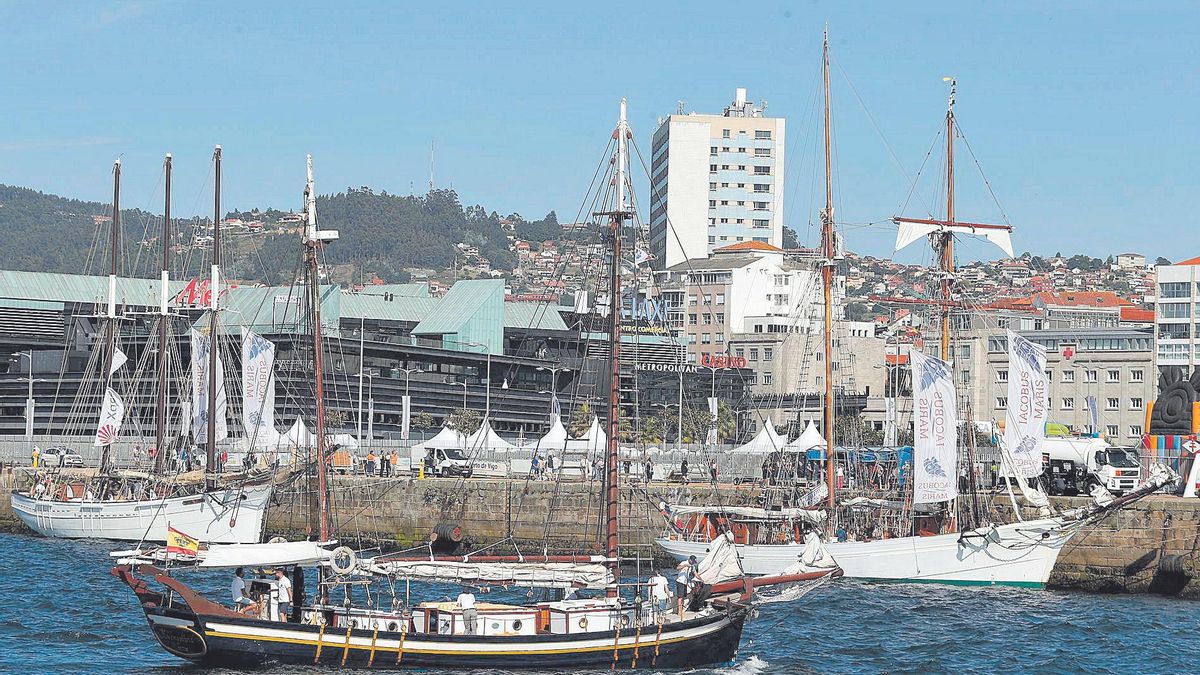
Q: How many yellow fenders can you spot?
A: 7